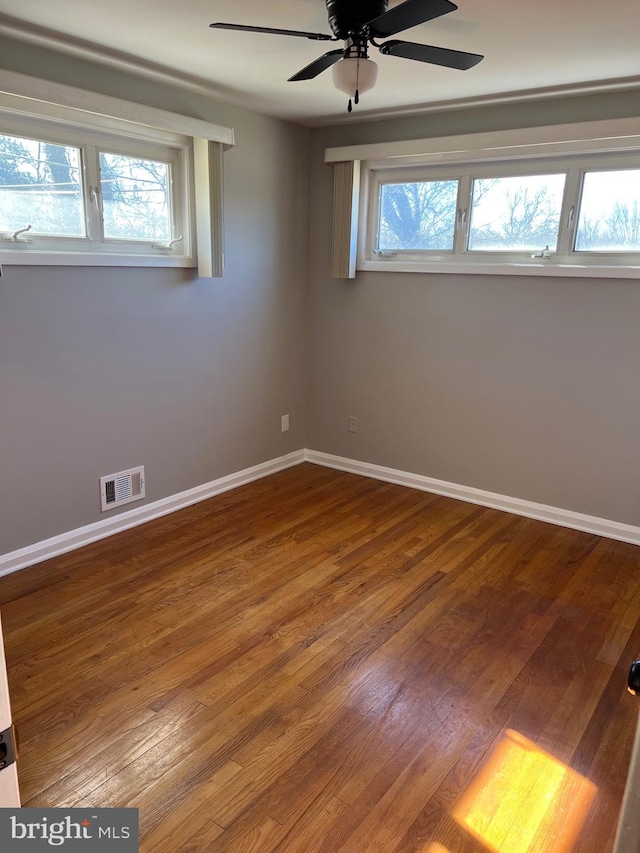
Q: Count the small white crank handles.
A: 4